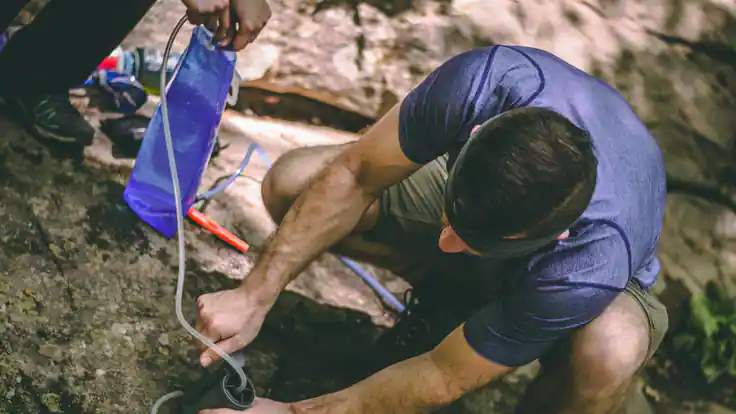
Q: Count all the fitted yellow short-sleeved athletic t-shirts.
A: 0